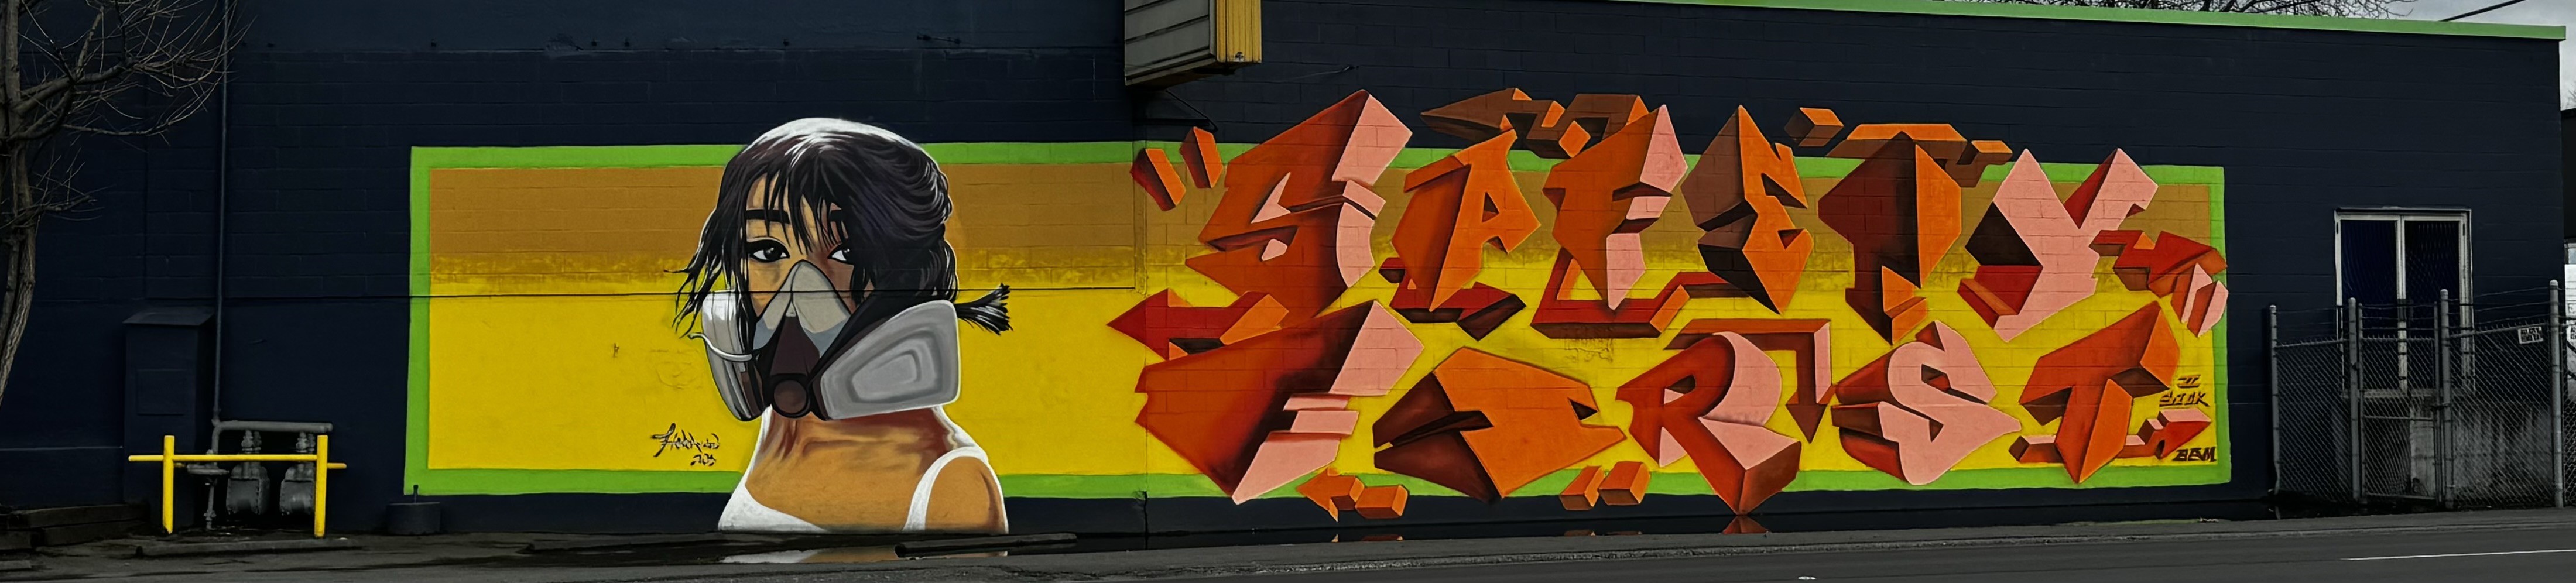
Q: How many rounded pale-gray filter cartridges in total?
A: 2